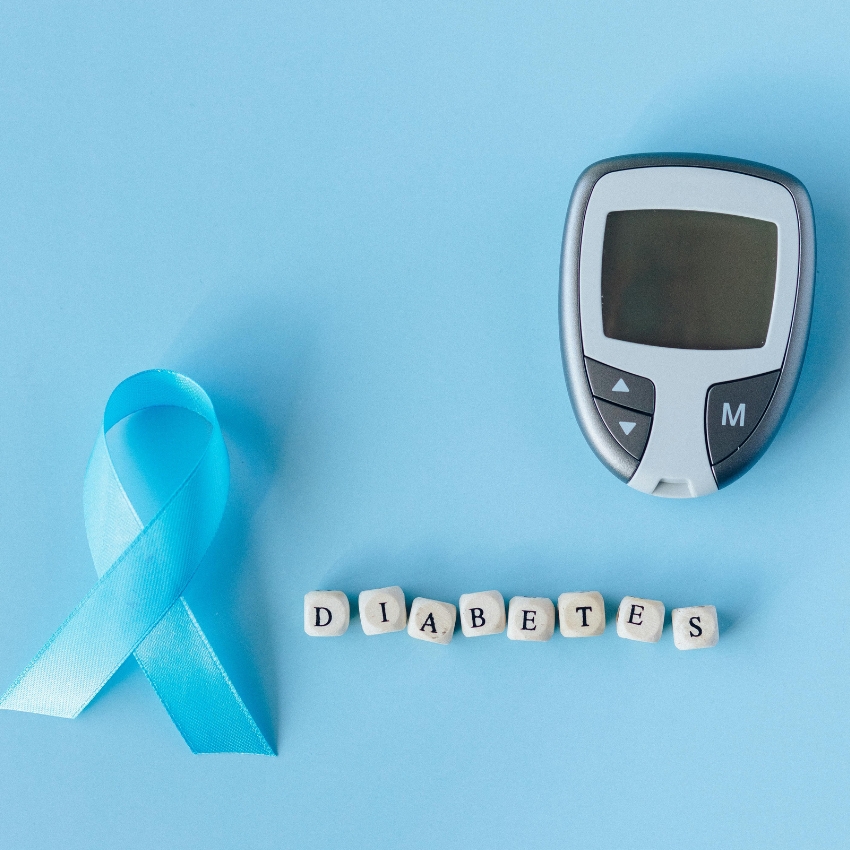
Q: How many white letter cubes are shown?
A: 8